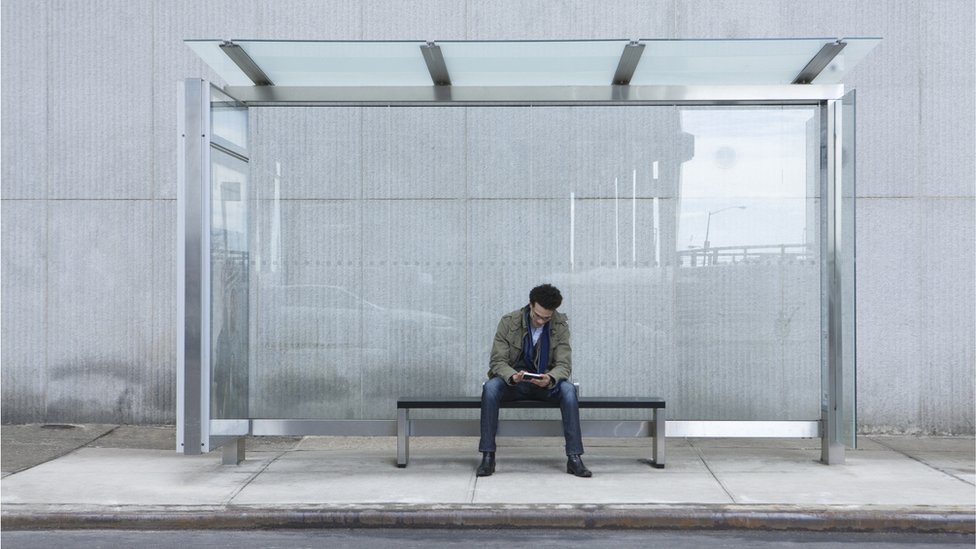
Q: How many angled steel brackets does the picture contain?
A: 4